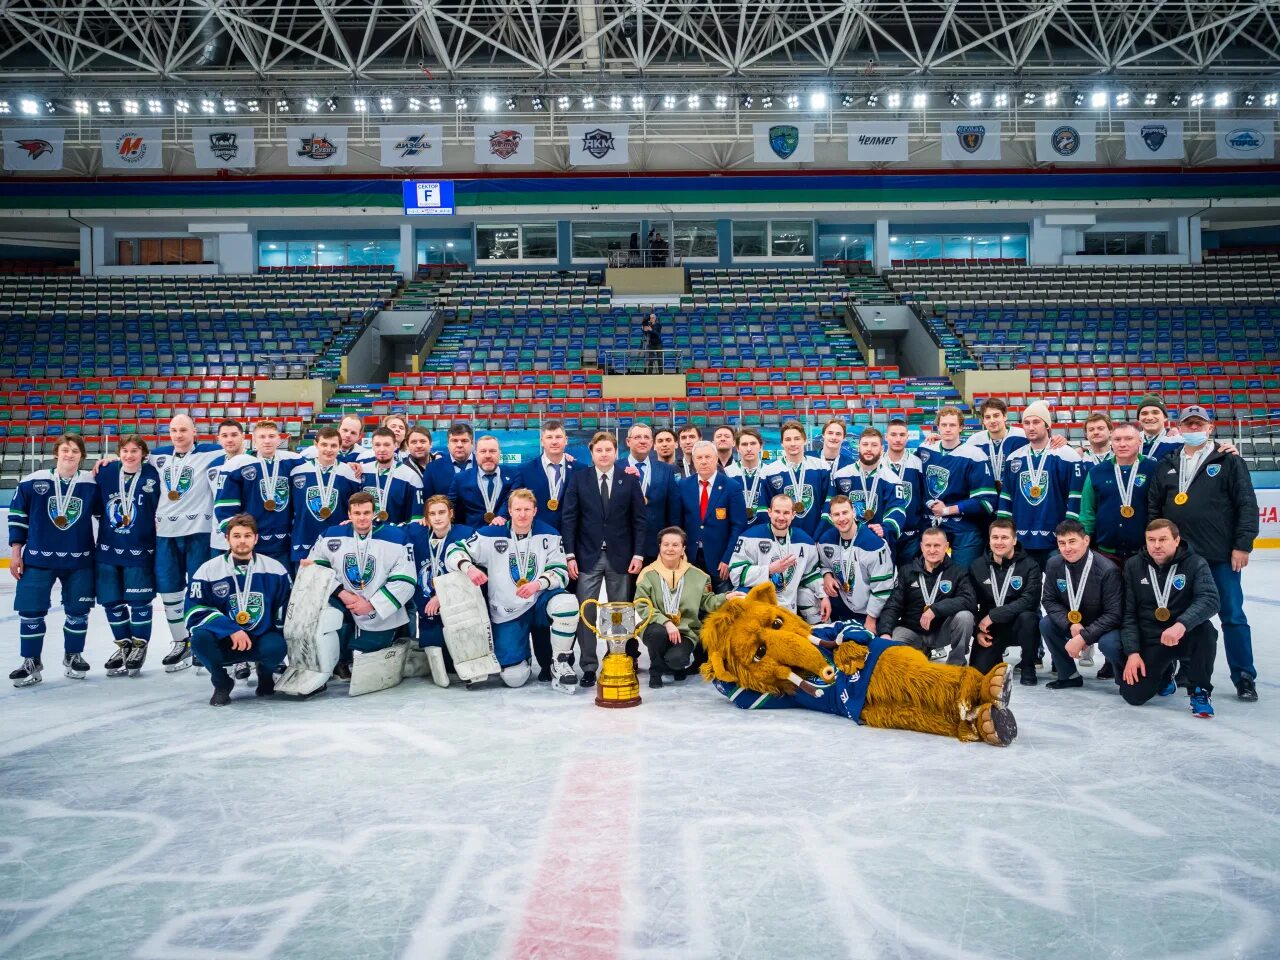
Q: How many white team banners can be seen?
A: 13